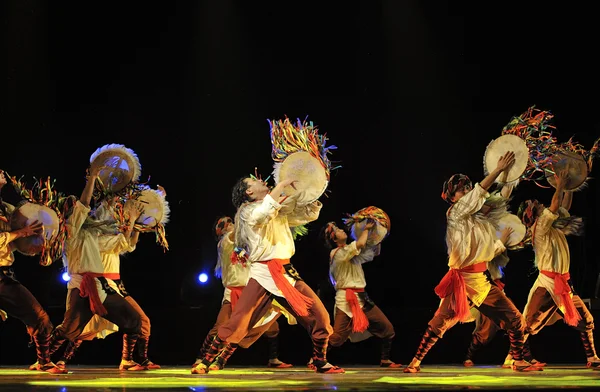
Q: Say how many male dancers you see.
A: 9